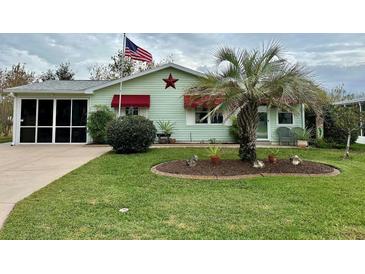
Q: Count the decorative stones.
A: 3